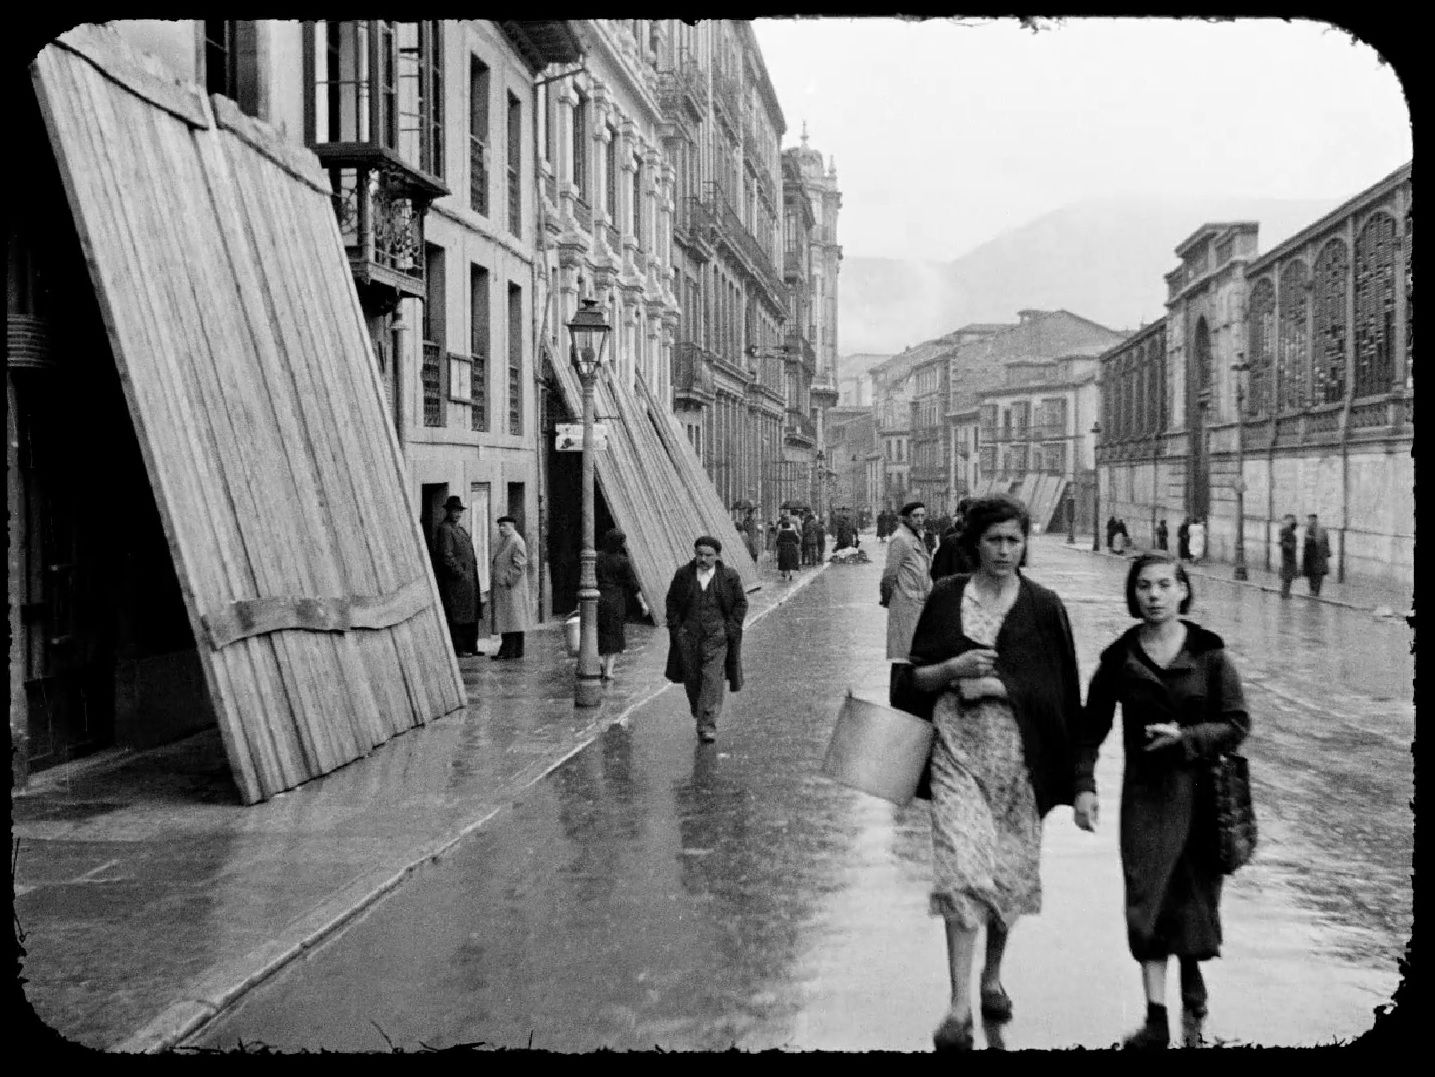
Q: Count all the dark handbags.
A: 1